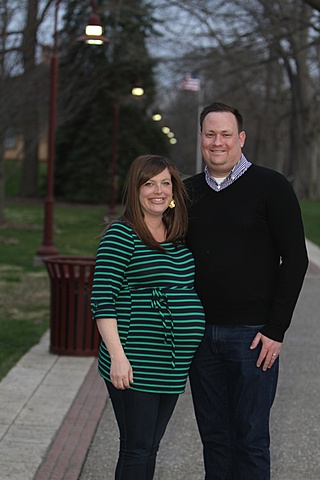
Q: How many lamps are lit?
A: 6